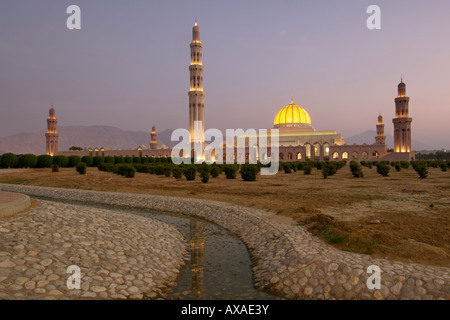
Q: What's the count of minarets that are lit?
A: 5